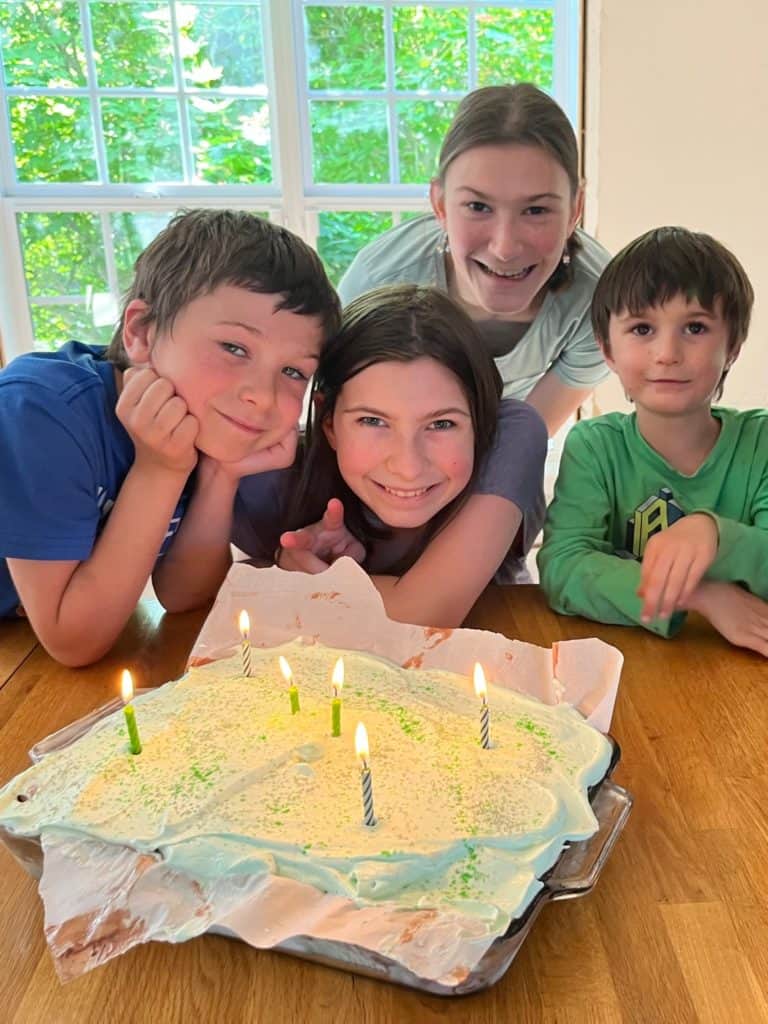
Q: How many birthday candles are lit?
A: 6